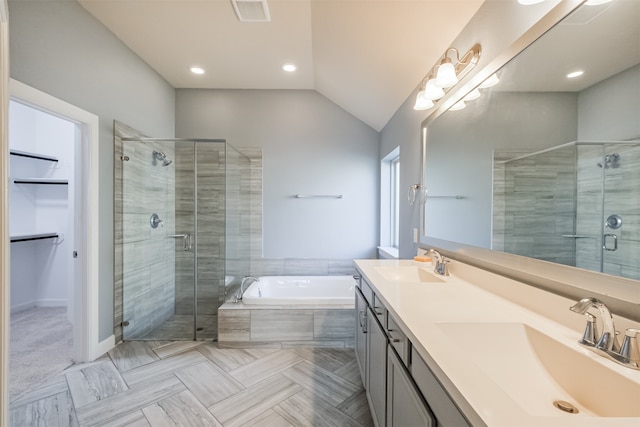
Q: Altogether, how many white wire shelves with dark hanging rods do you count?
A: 3